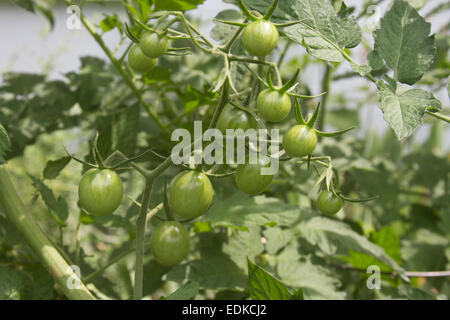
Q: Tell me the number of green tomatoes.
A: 11